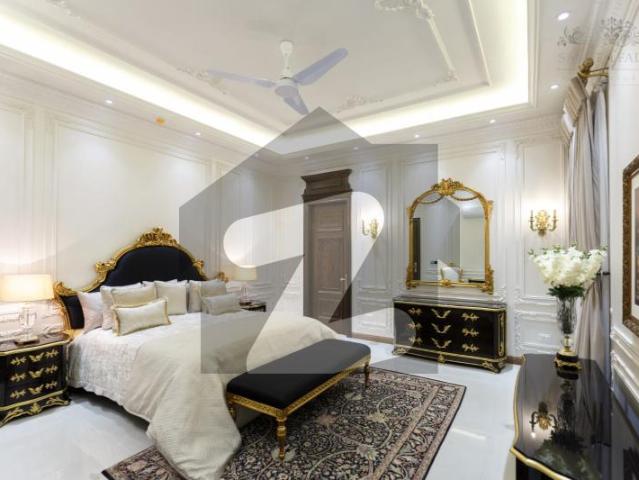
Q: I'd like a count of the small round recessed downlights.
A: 9